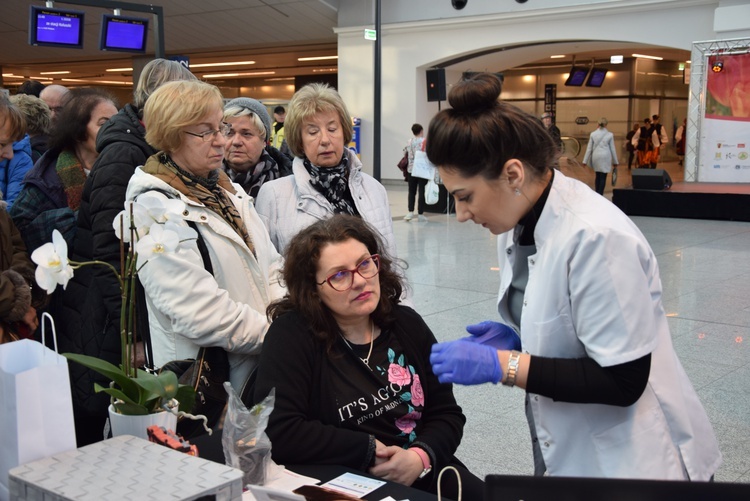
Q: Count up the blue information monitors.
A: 4